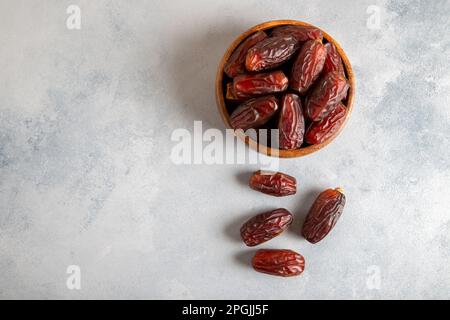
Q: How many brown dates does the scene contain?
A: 14